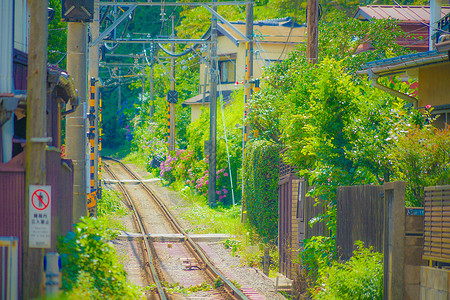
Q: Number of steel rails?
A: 2